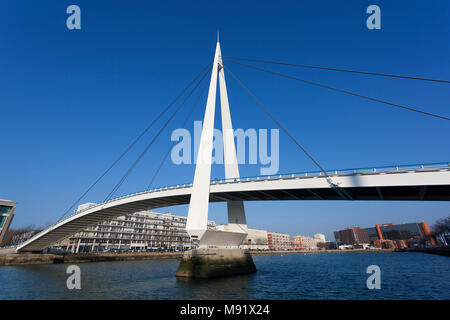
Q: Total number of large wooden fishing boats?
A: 0